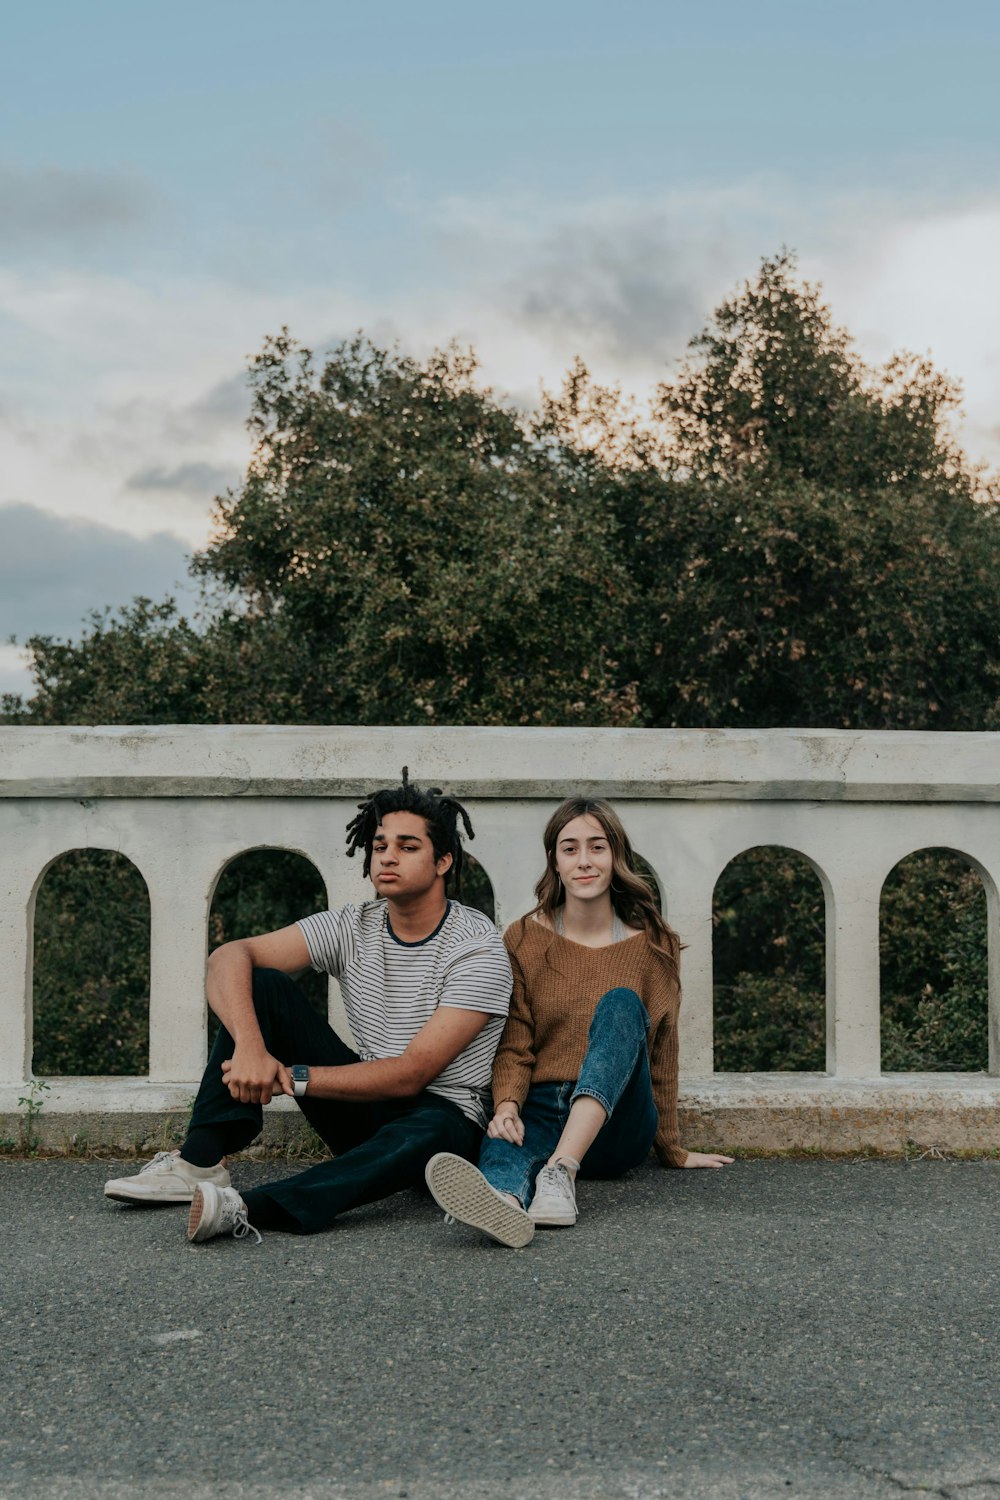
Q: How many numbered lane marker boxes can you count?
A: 0